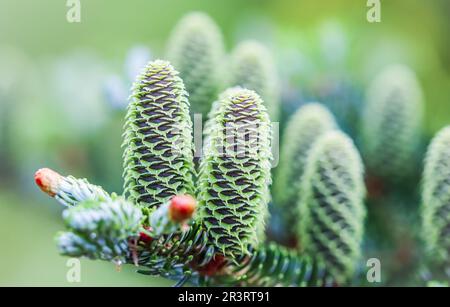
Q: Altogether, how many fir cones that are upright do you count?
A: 8